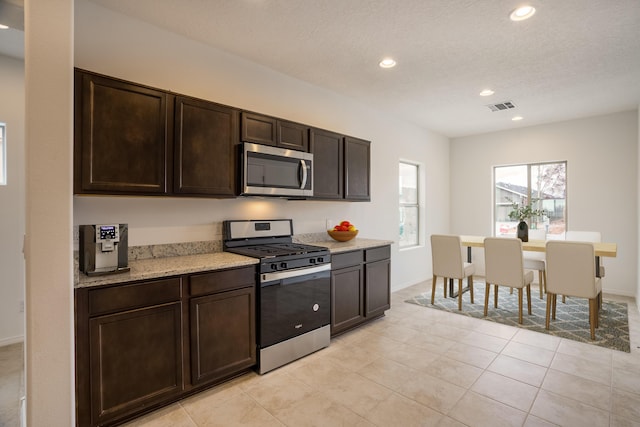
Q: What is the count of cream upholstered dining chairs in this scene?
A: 5